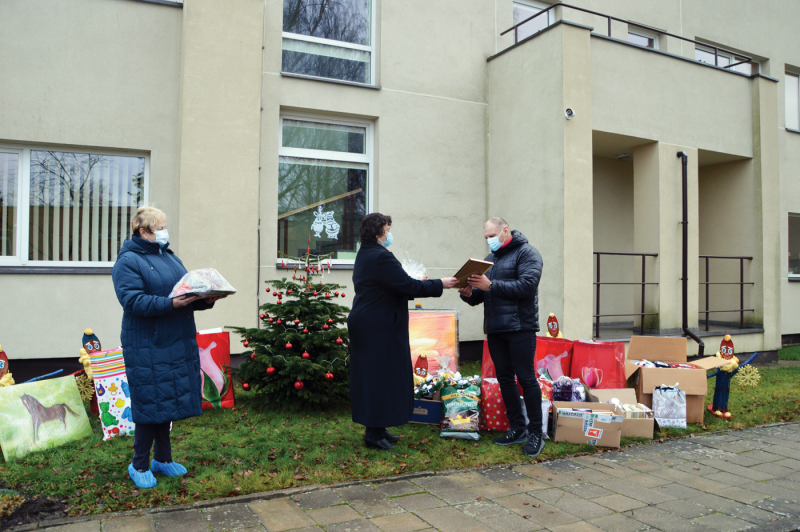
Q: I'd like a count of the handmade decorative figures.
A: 5